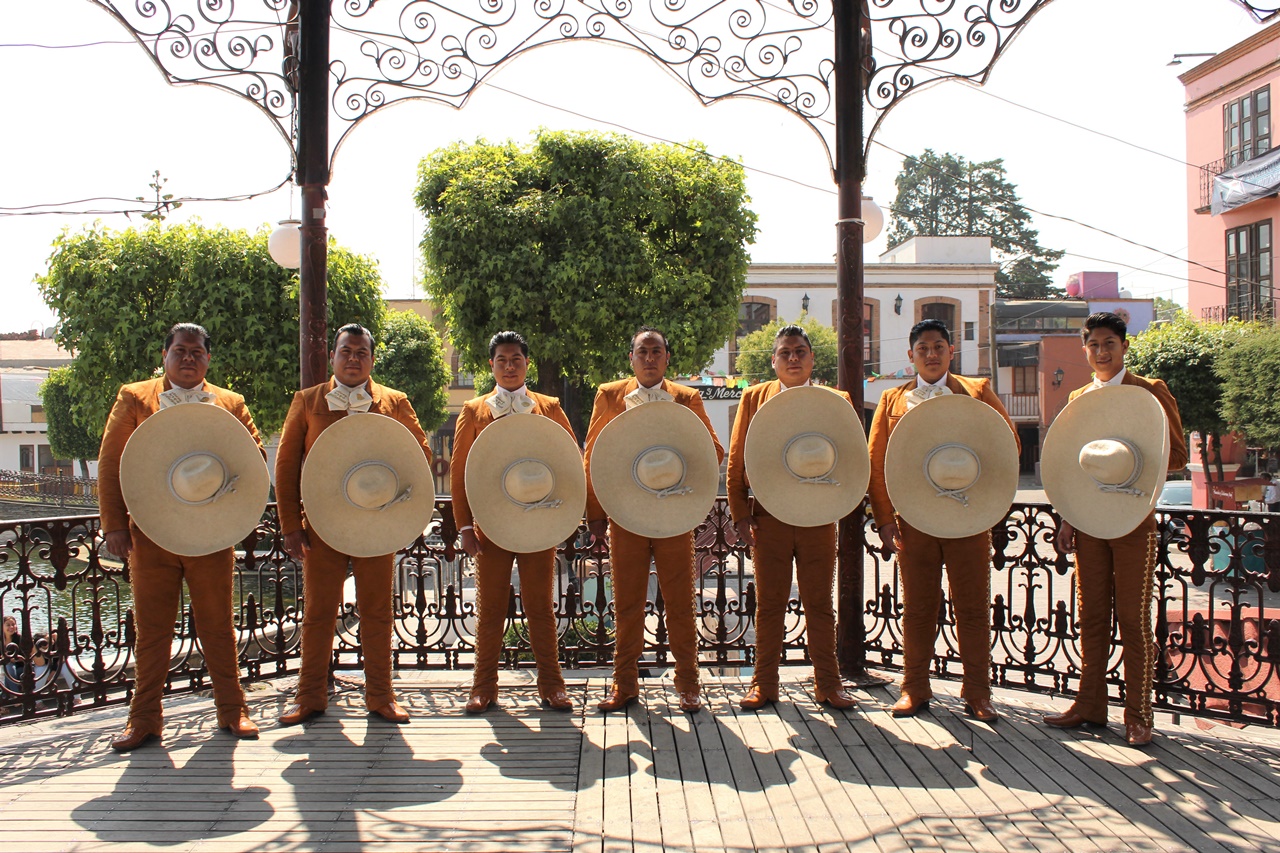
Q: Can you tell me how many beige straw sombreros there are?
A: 7